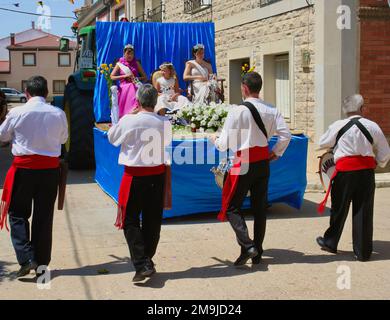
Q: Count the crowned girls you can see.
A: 3